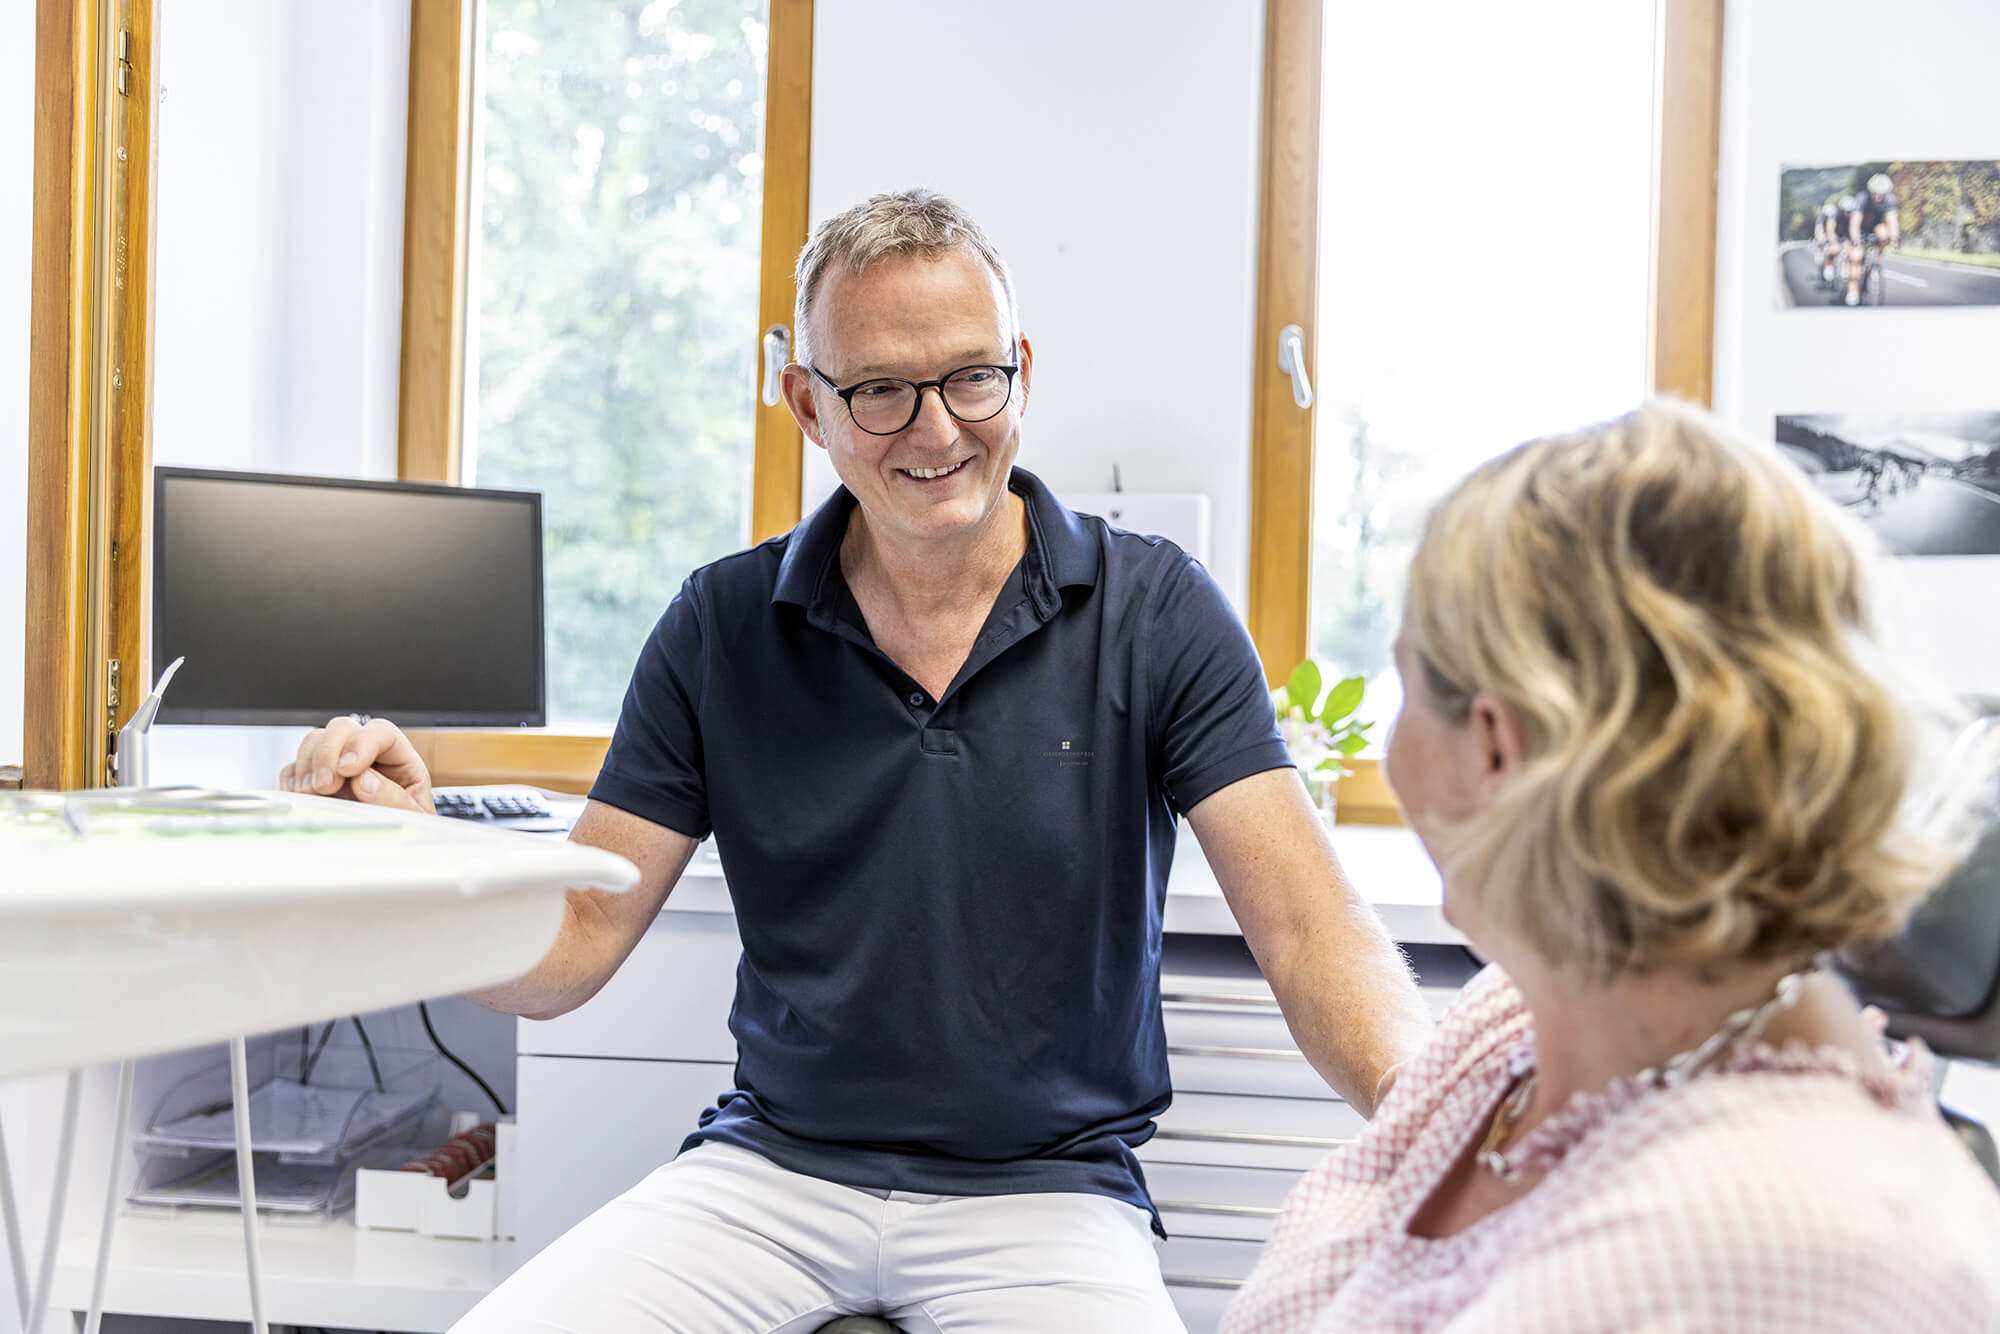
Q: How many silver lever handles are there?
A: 2